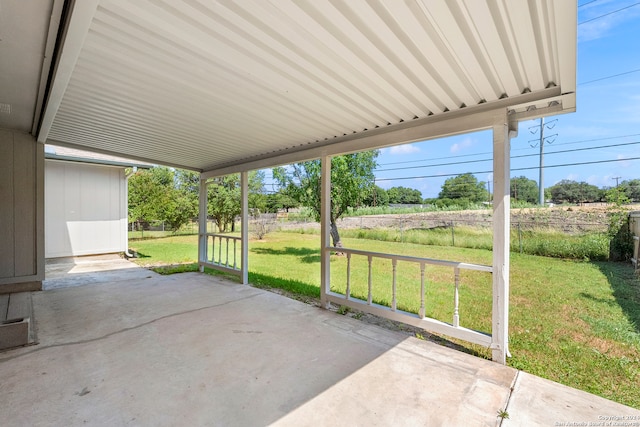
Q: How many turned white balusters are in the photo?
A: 10